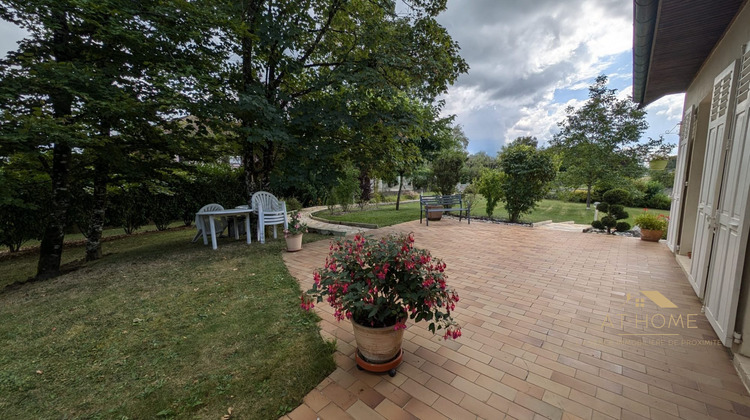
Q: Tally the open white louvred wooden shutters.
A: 3